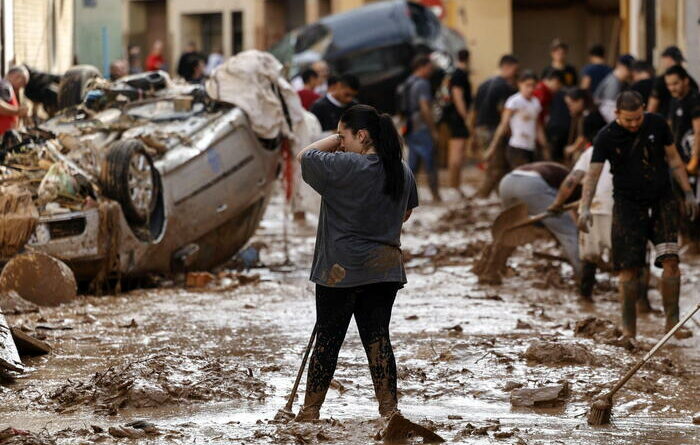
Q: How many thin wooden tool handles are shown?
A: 3